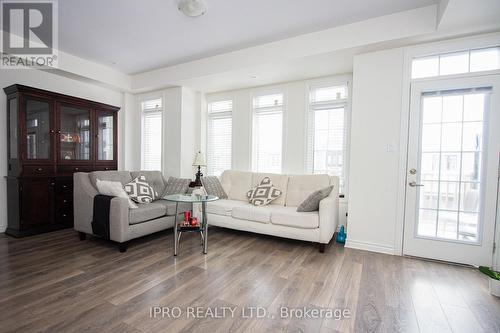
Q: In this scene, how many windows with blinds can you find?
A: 4